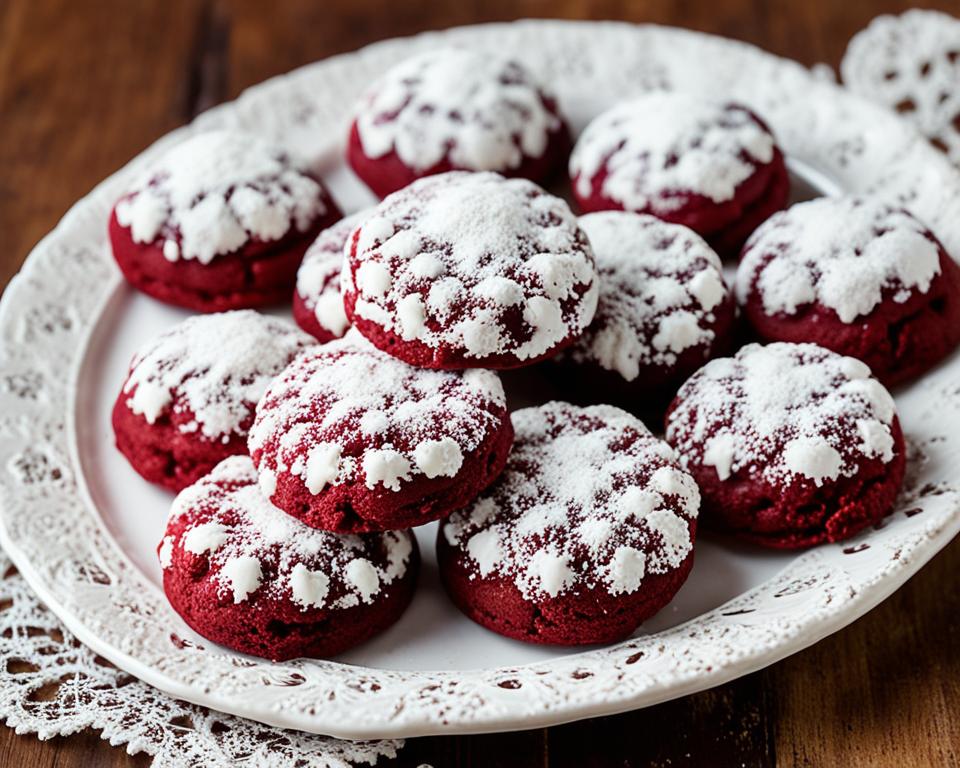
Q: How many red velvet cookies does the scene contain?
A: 12